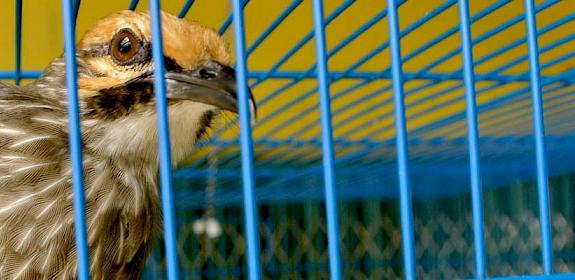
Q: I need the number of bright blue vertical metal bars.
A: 7